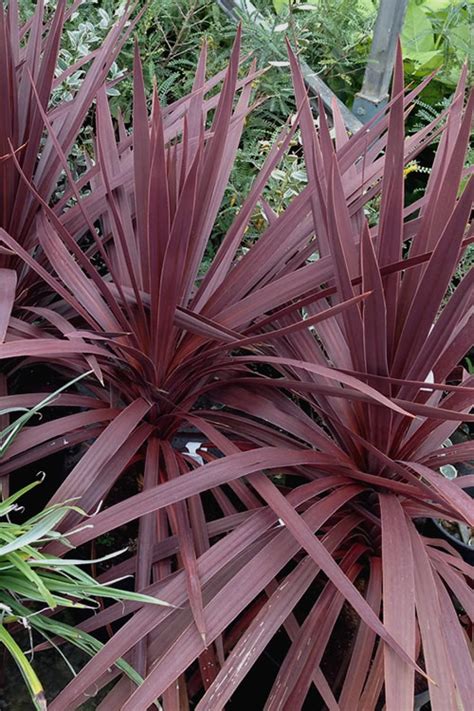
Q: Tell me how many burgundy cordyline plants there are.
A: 3